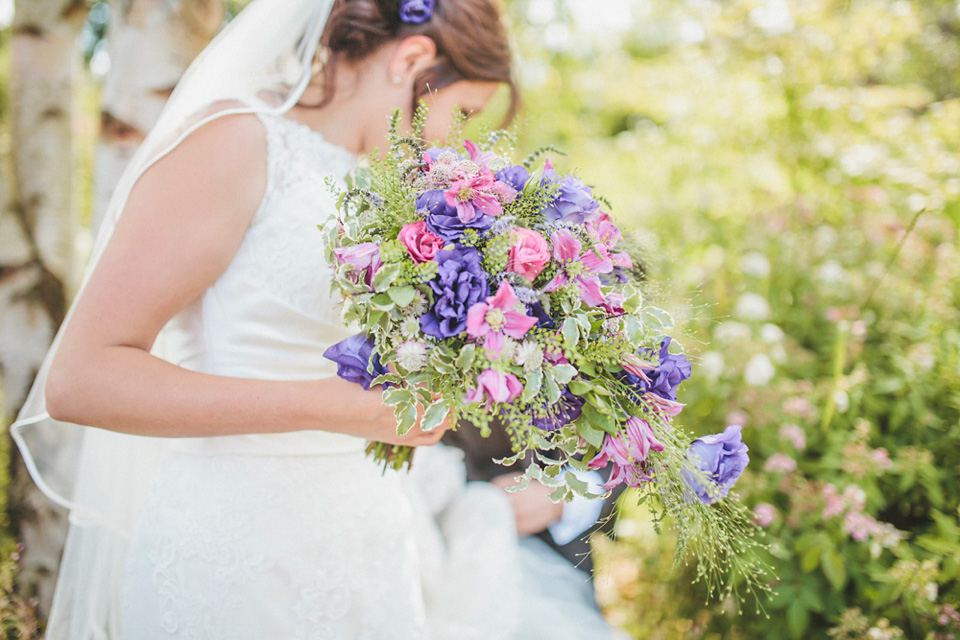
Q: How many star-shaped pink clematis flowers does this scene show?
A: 3